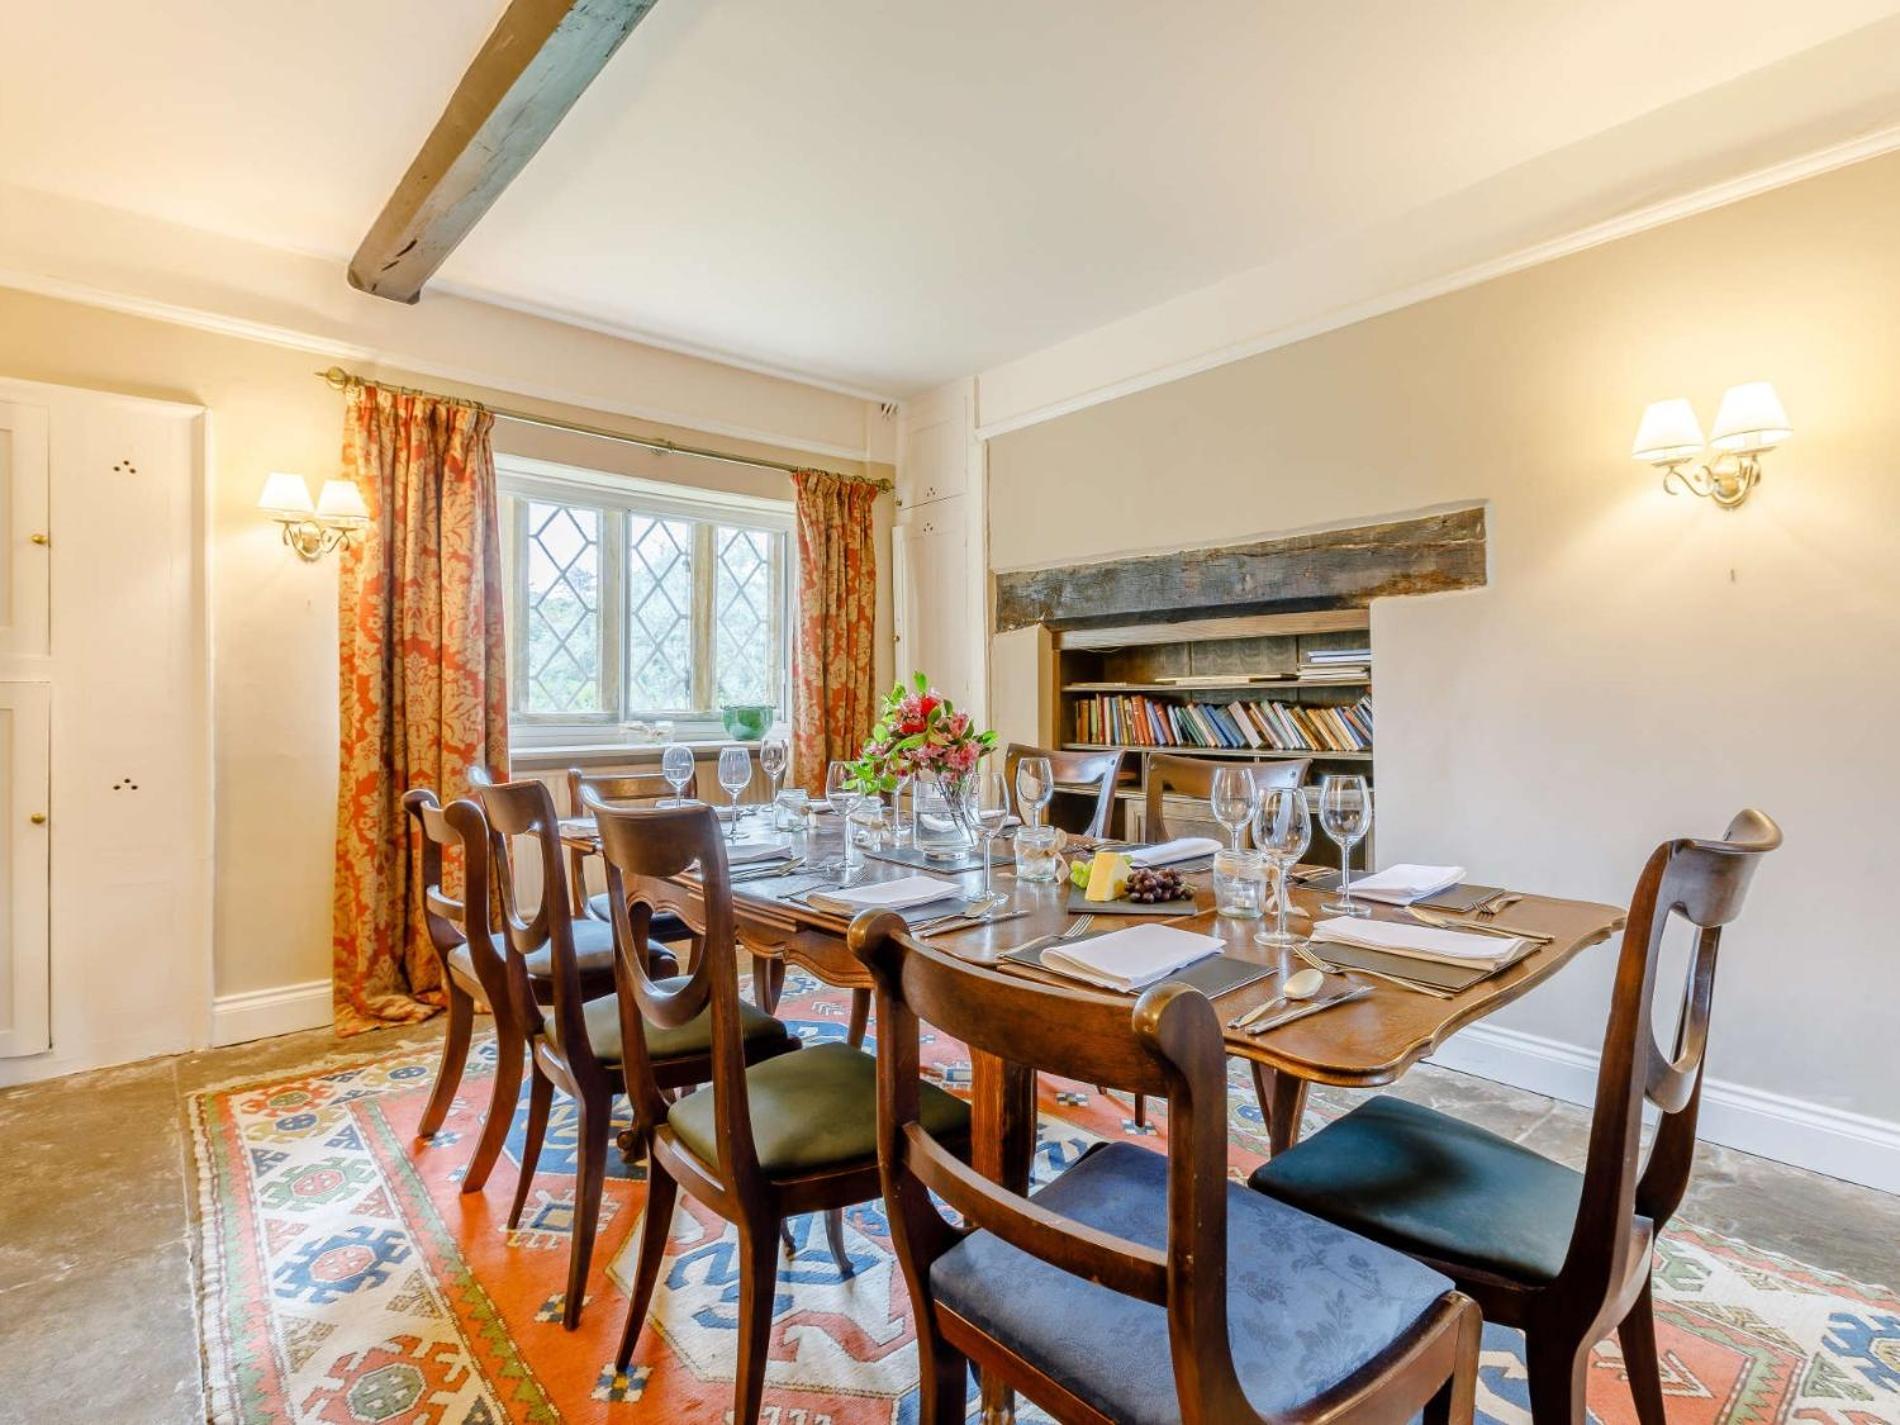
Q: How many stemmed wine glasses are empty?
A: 10